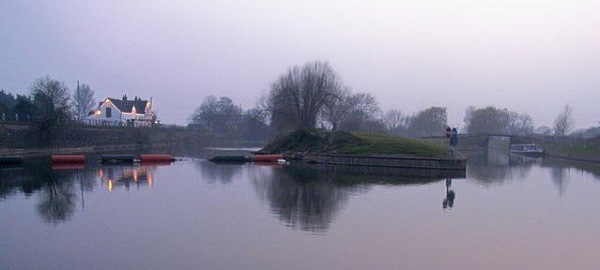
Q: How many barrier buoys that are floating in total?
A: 6